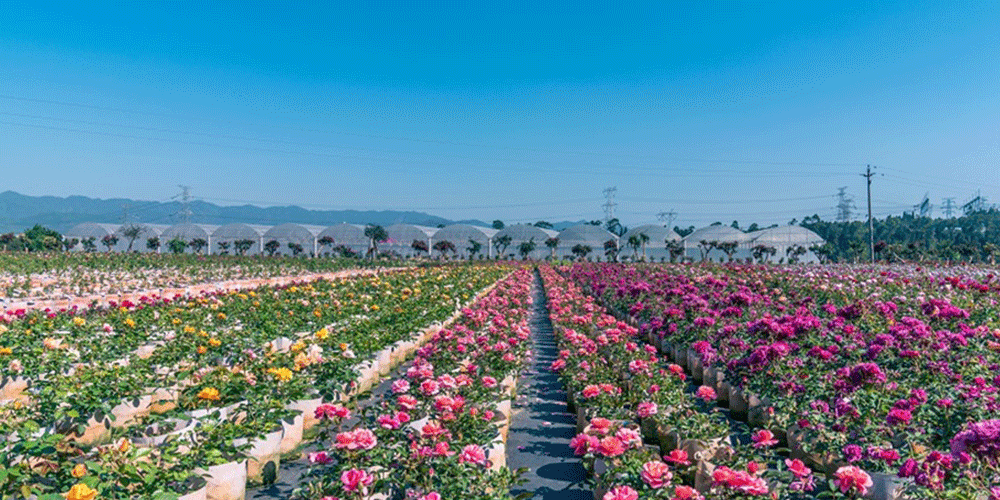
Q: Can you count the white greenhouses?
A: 13